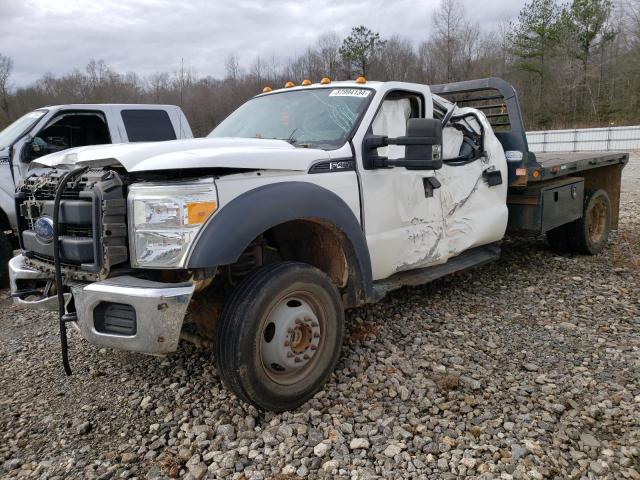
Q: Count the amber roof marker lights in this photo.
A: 5